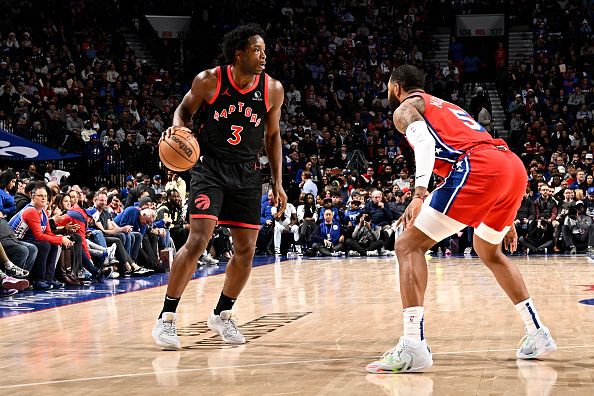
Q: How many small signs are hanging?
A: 2